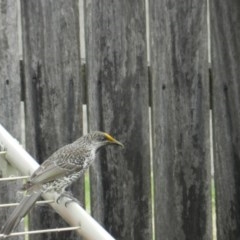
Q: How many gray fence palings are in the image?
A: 5